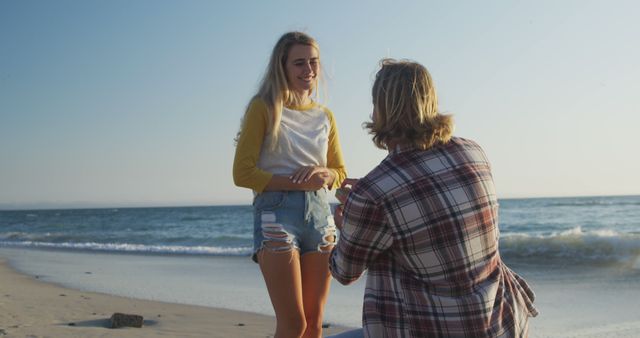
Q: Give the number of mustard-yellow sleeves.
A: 2